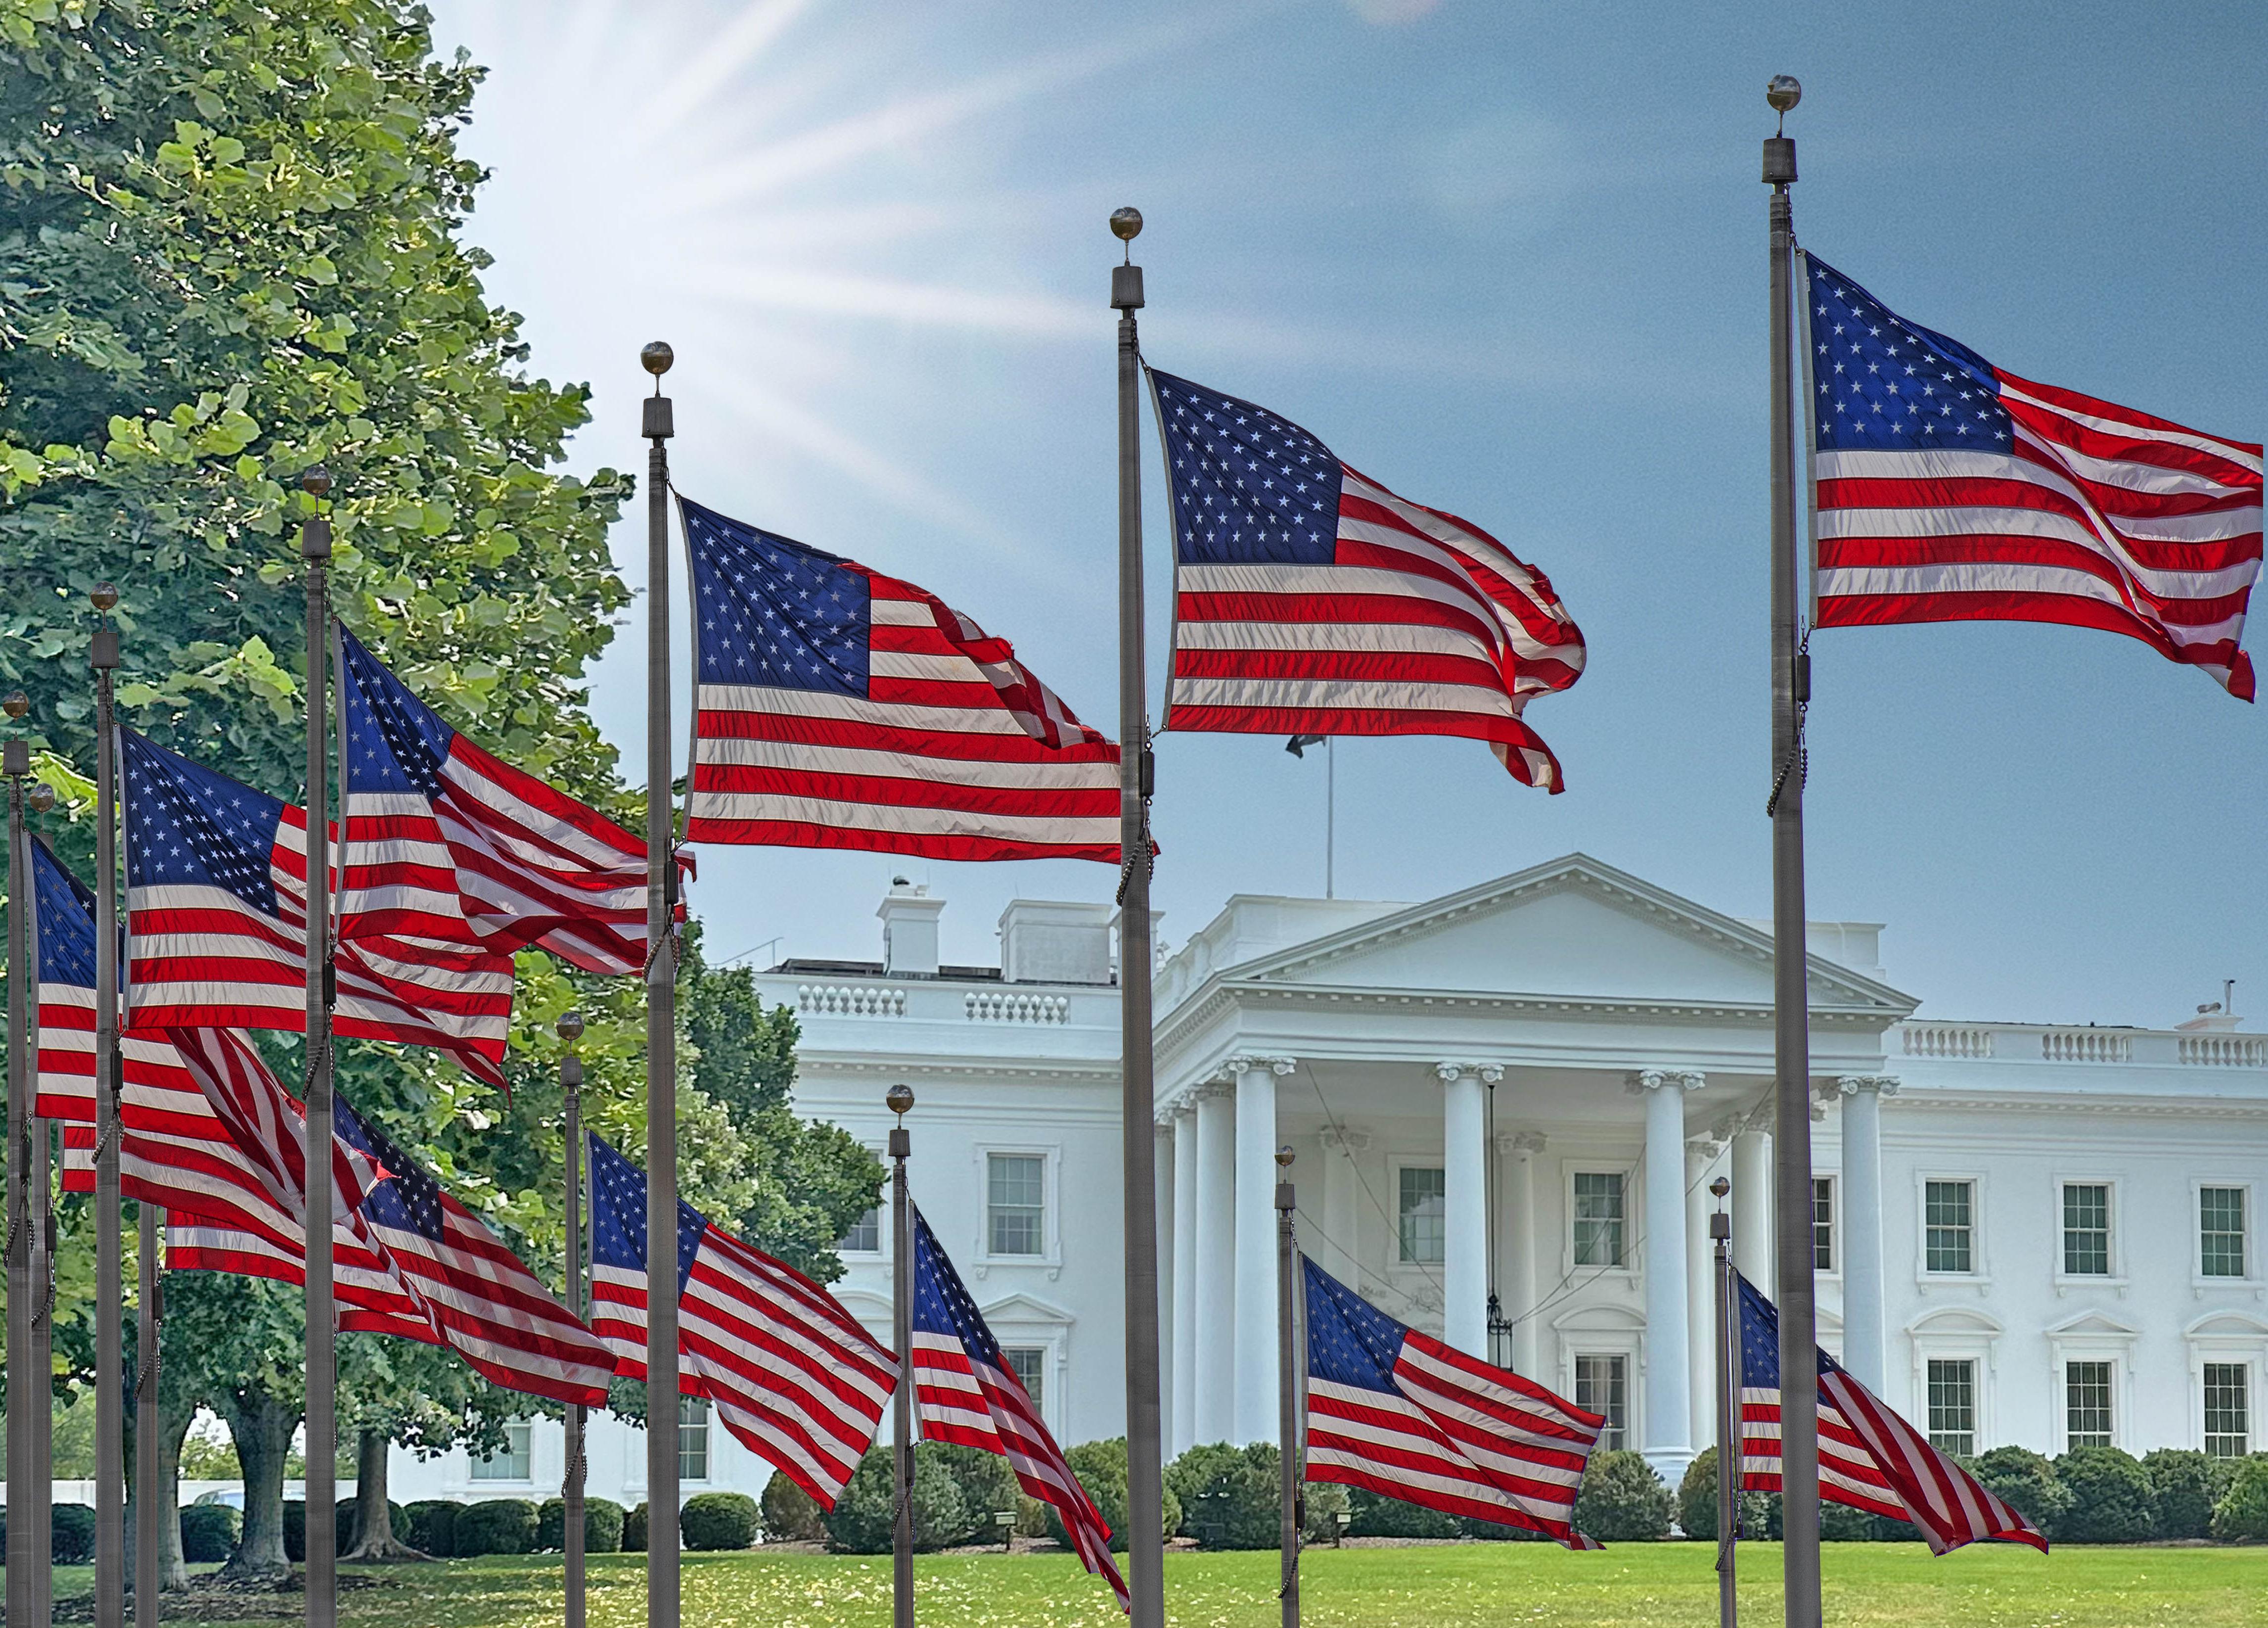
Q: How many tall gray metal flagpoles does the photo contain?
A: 12